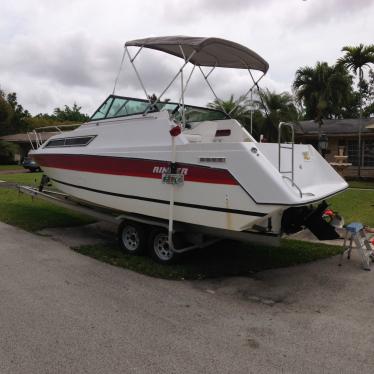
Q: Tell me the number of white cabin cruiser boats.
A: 1